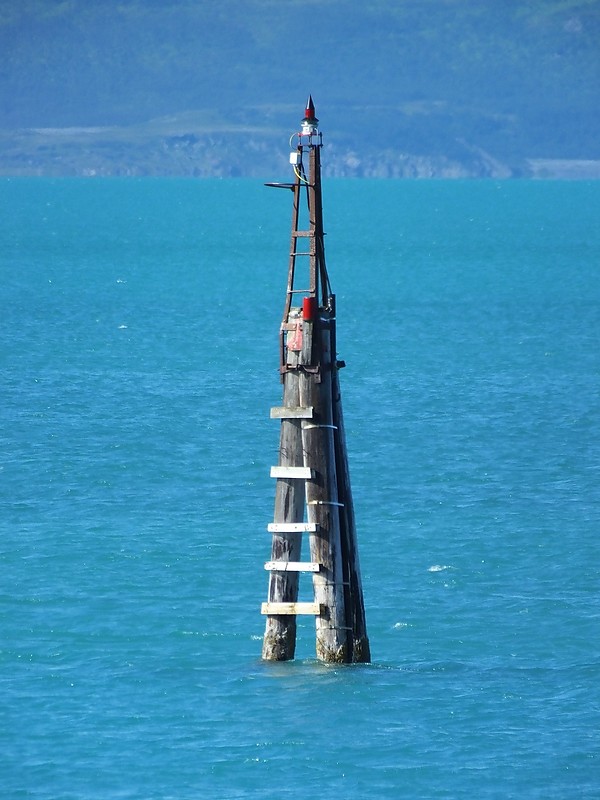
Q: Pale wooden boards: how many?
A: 5